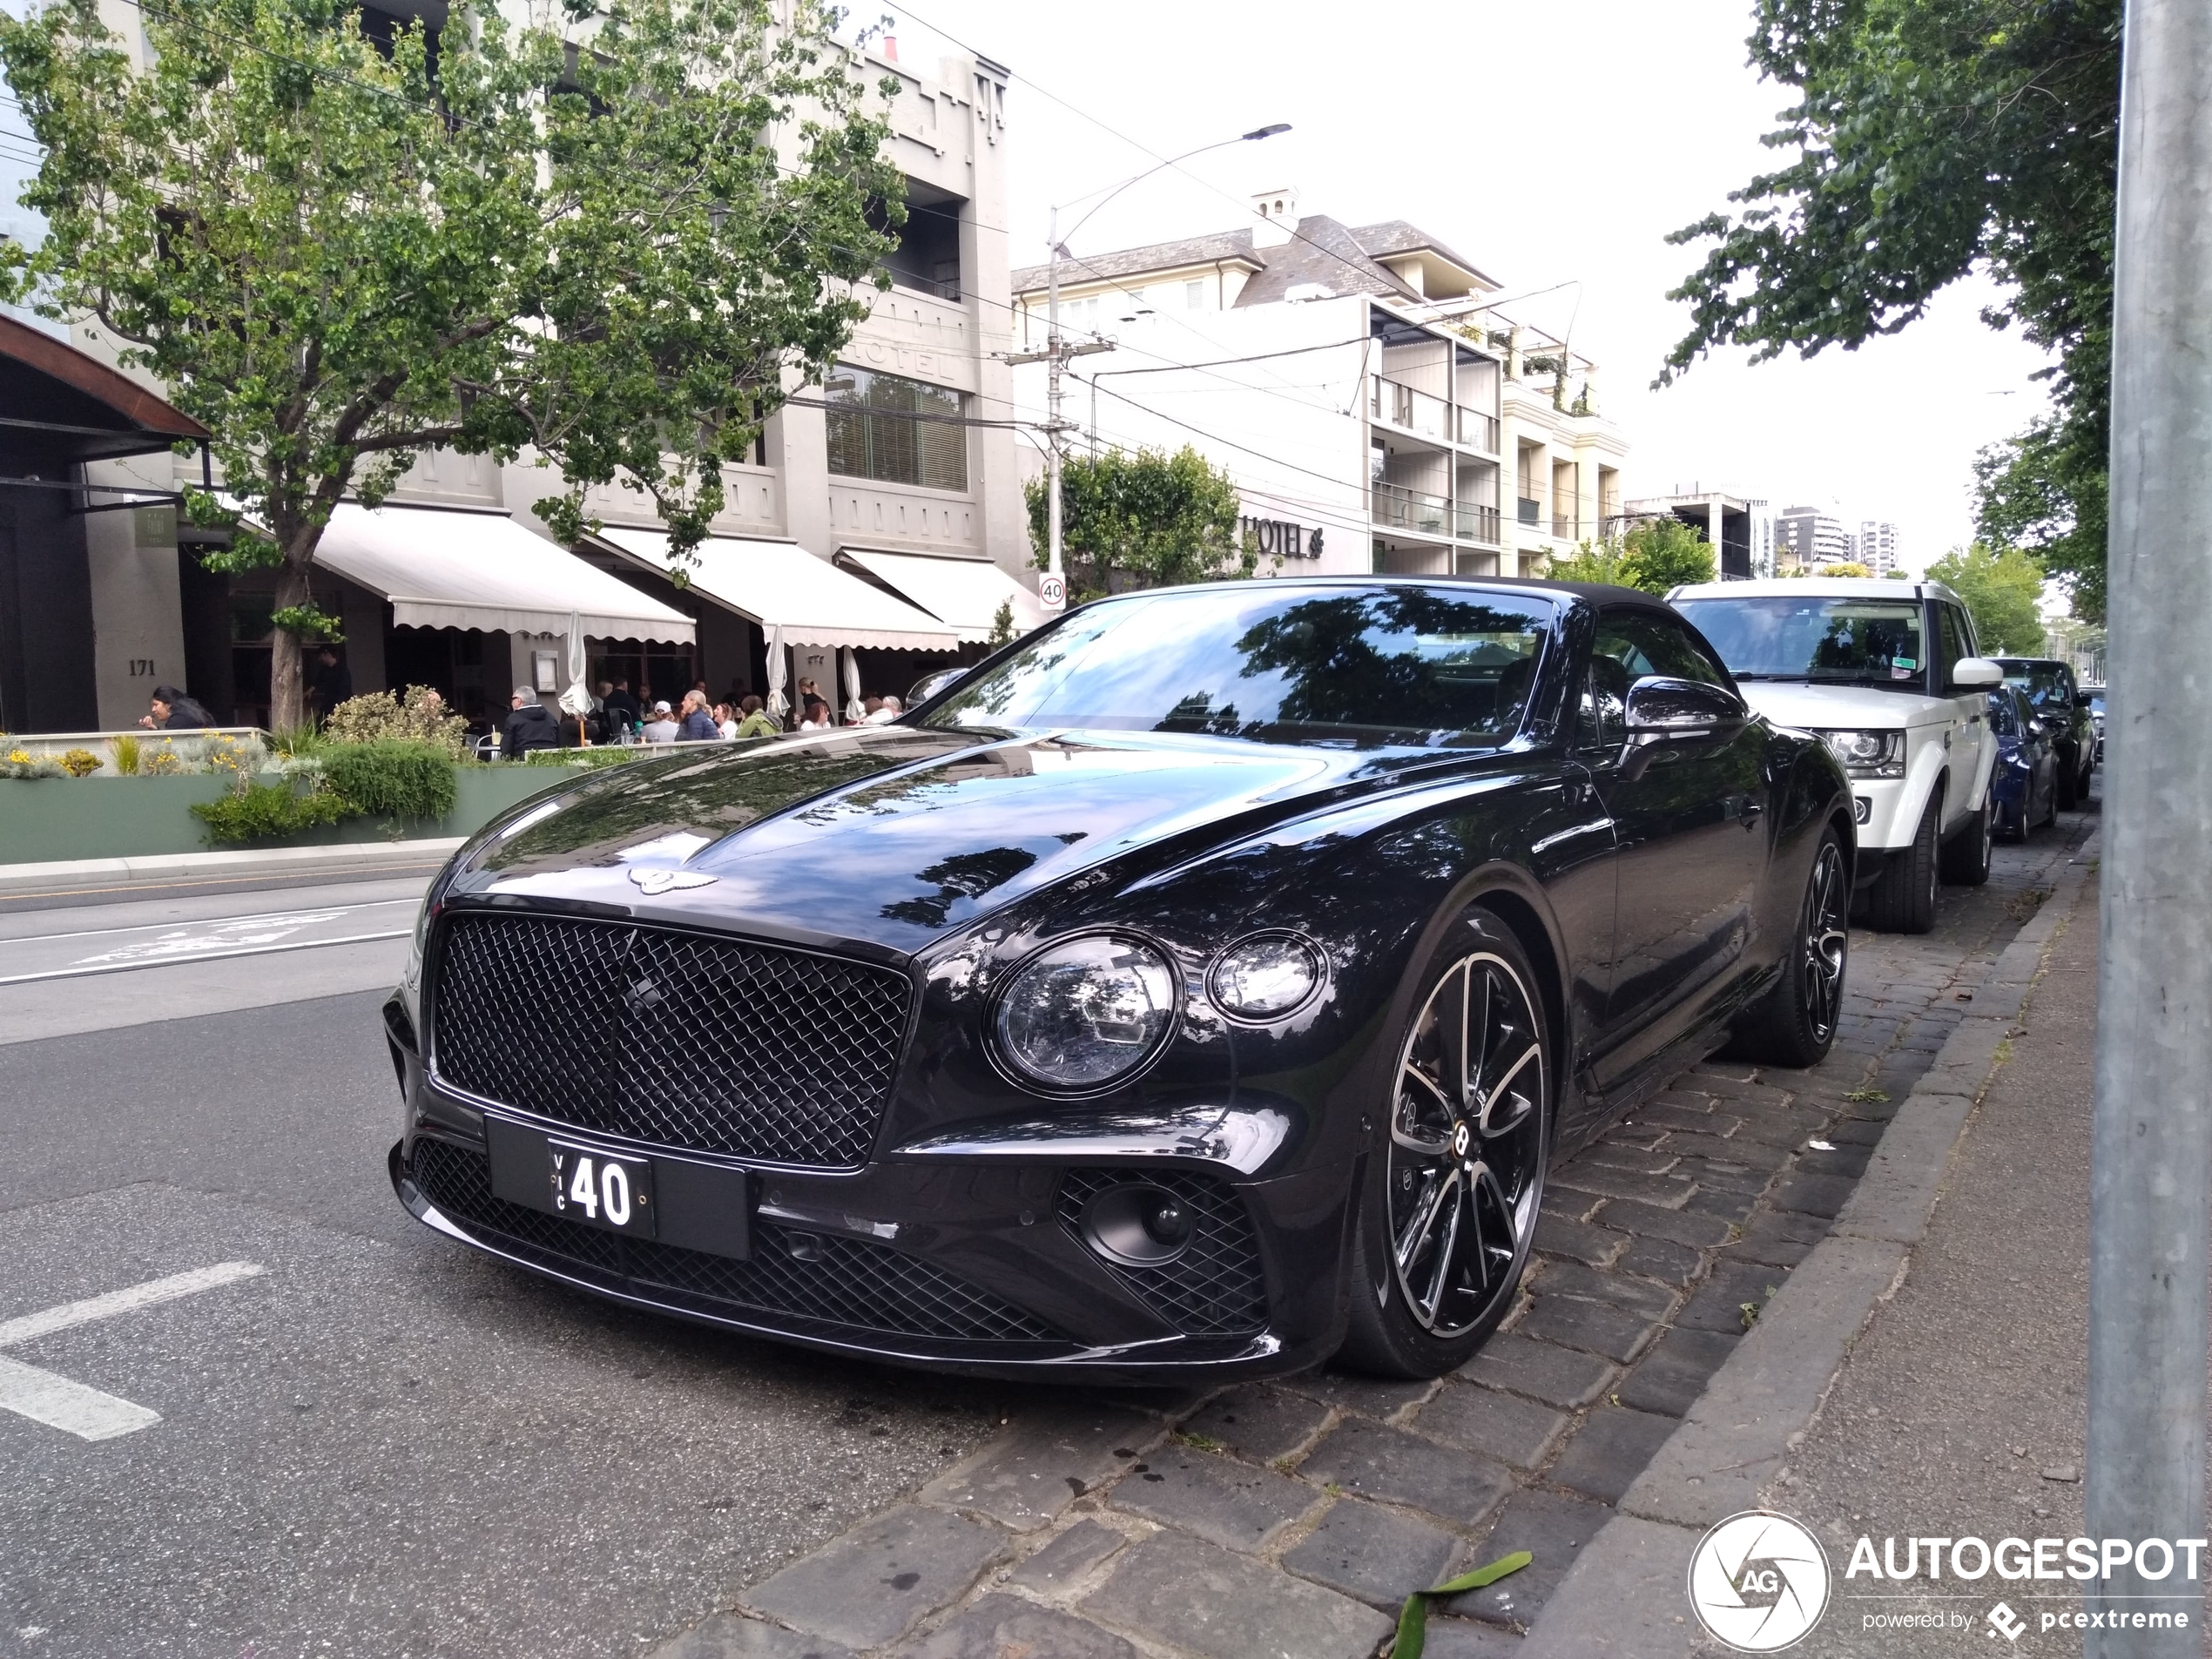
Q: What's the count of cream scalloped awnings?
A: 3